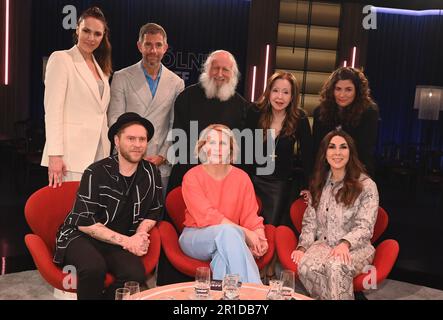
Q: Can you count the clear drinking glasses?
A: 6